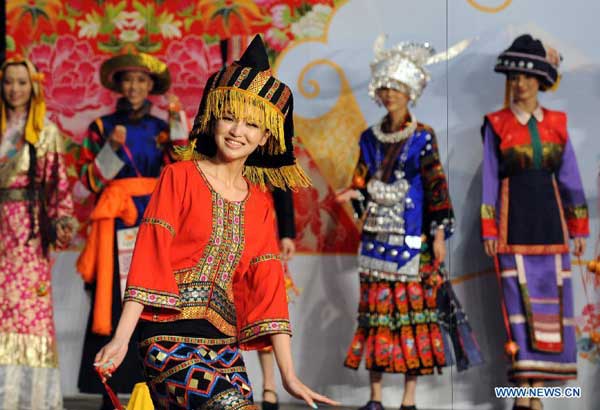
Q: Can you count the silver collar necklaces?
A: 1